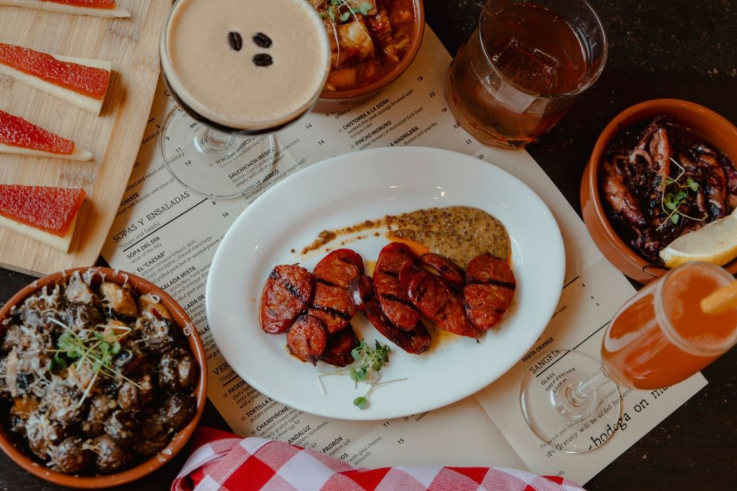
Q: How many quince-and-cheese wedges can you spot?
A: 4